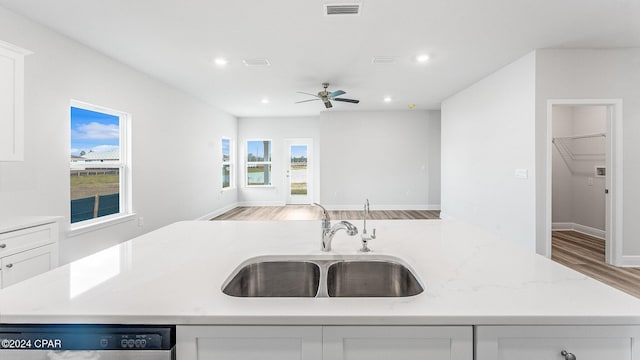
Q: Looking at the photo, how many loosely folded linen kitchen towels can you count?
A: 0